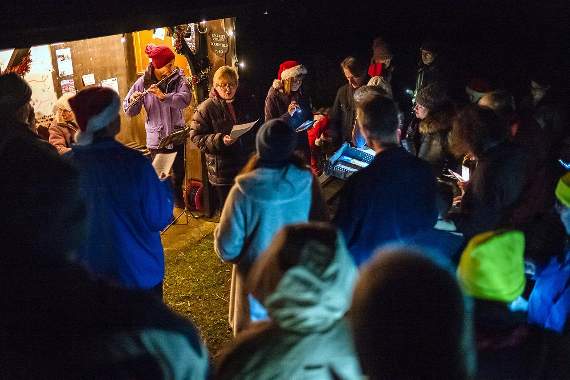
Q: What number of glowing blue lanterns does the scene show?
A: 0